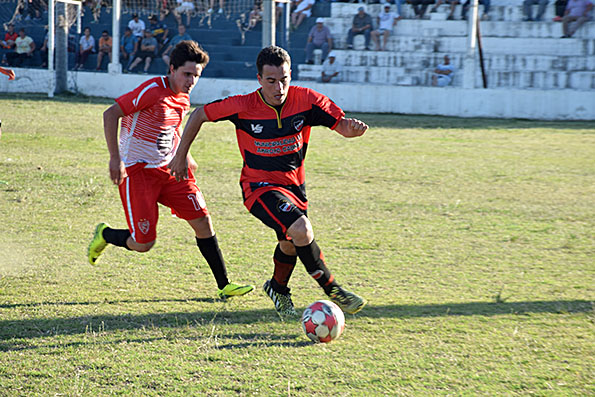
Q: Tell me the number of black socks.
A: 4